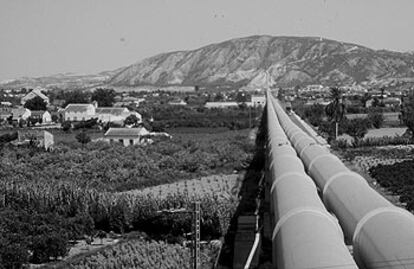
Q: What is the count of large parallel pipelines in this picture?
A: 2